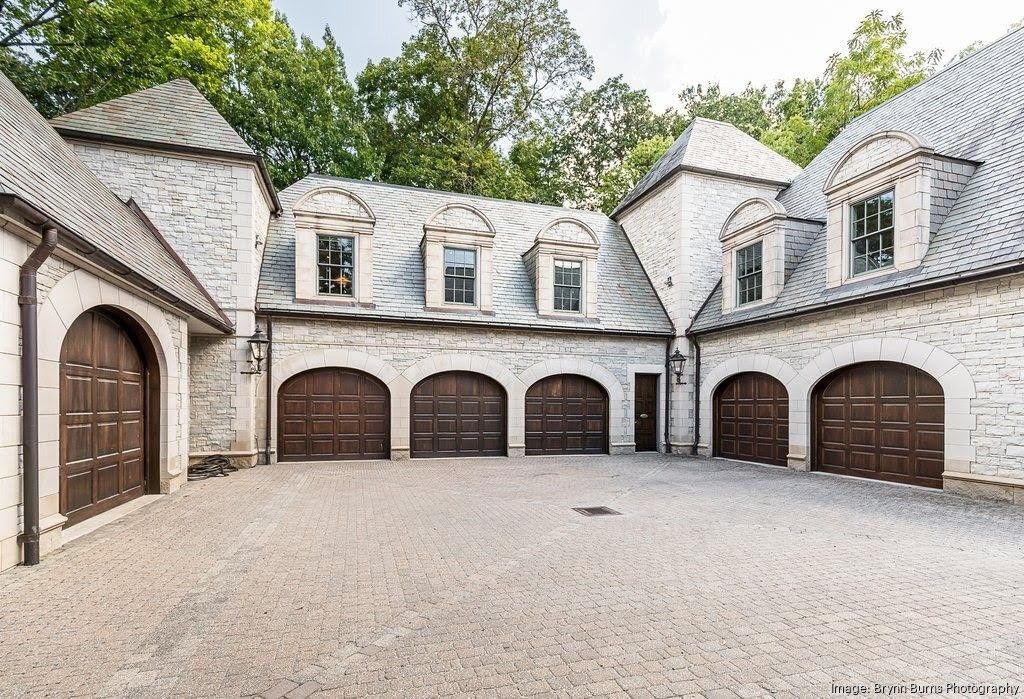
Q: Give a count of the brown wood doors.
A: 7